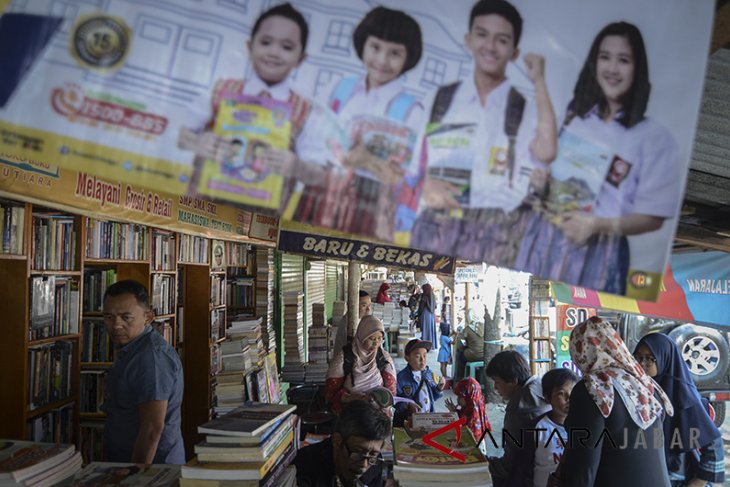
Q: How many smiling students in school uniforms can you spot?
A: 4